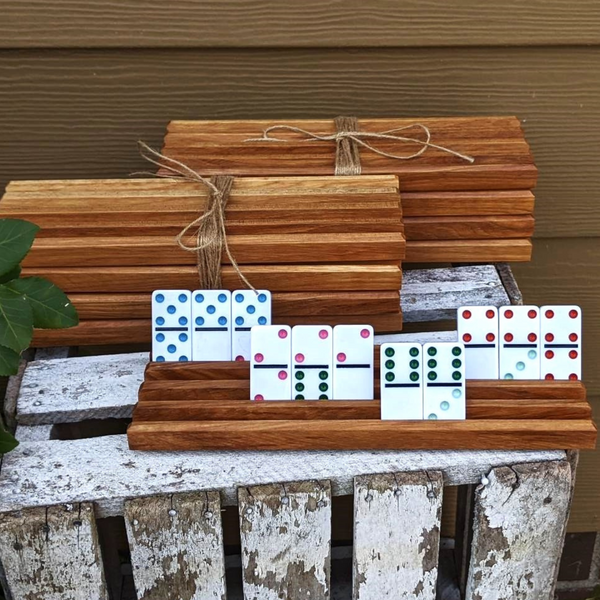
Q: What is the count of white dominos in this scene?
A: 11